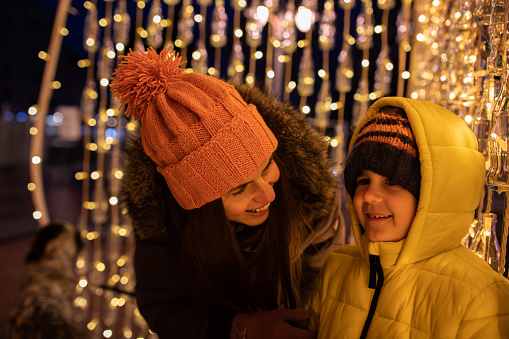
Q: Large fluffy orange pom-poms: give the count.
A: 1